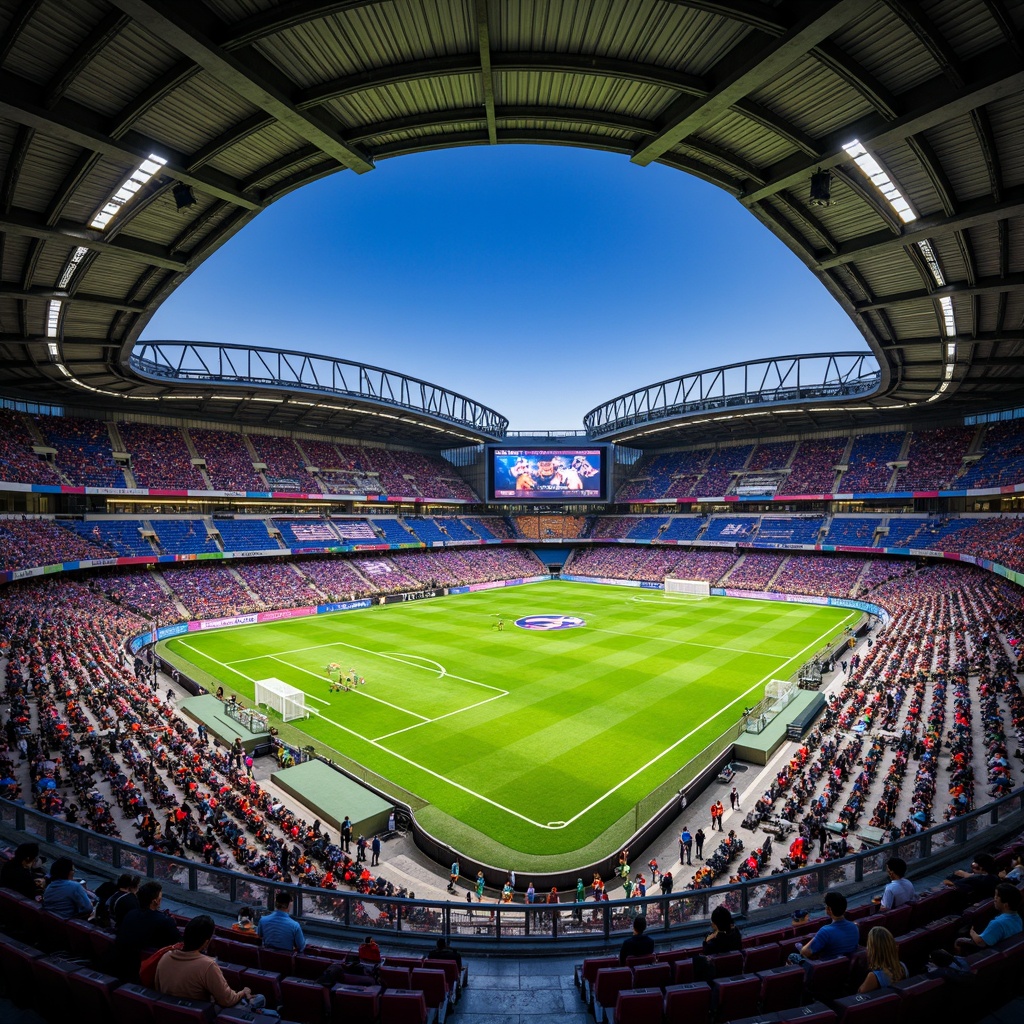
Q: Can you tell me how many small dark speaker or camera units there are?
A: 2